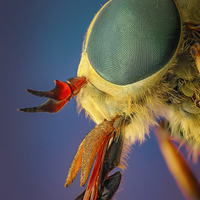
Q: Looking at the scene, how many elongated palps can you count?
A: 2